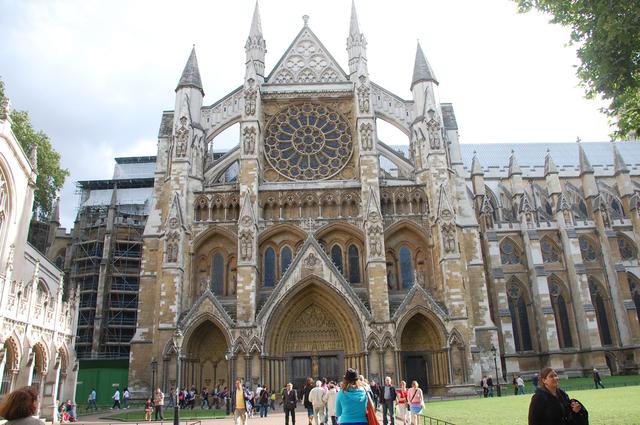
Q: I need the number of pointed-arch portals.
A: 3